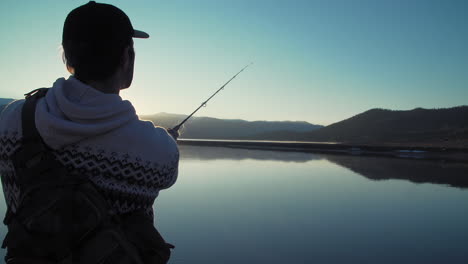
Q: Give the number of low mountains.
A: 2